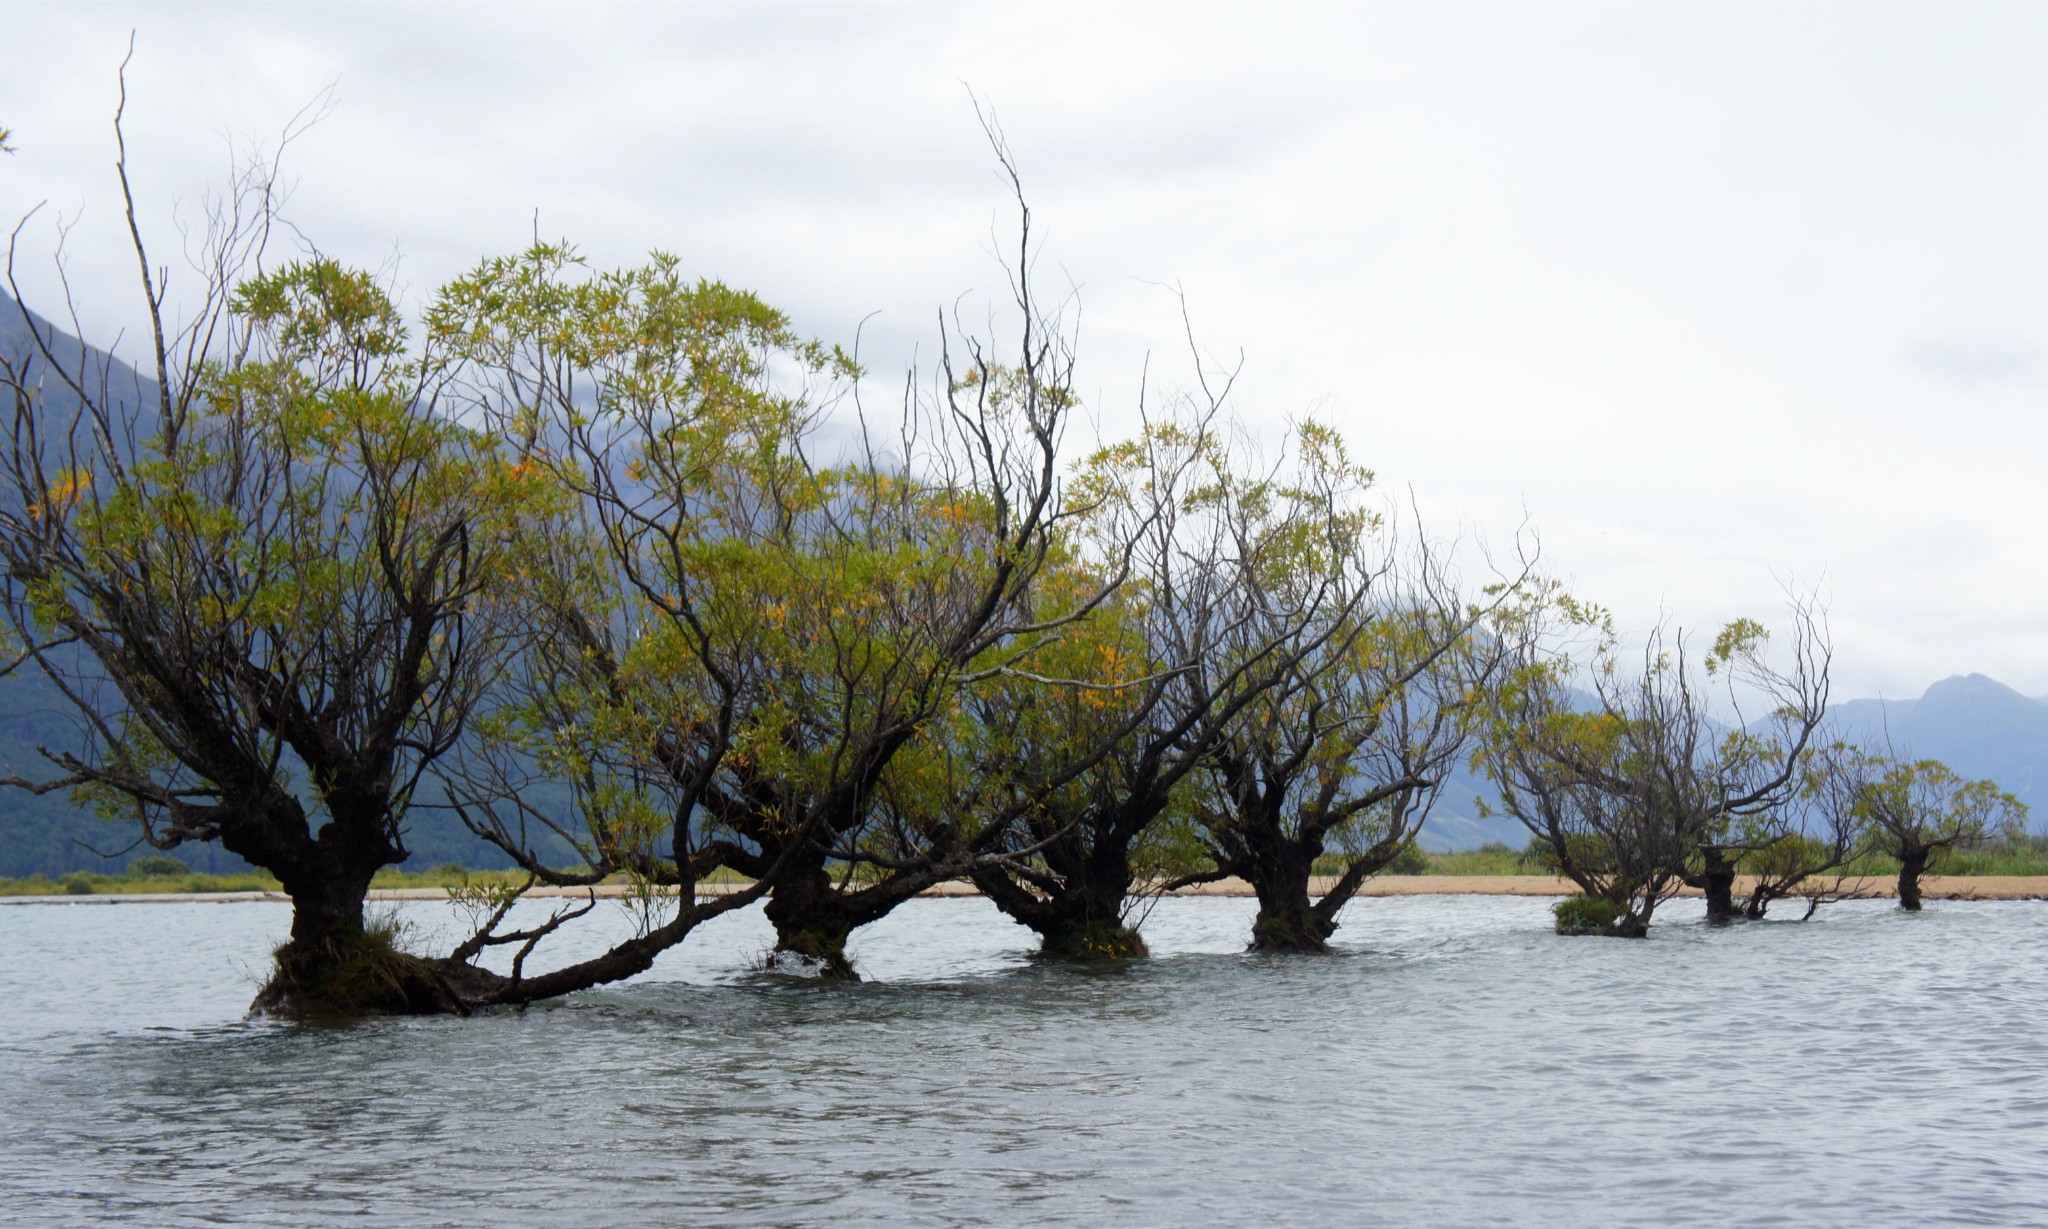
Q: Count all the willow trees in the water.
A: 7